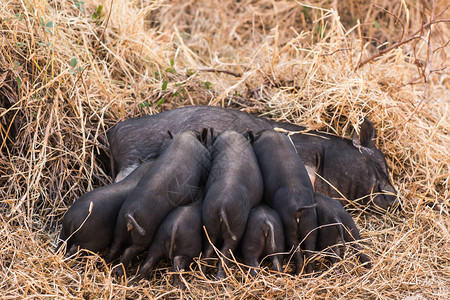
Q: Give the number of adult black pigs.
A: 1